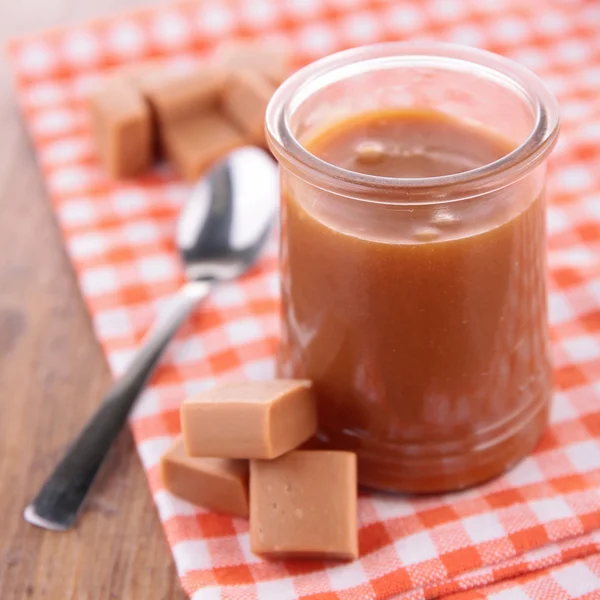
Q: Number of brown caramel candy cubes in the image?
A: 8